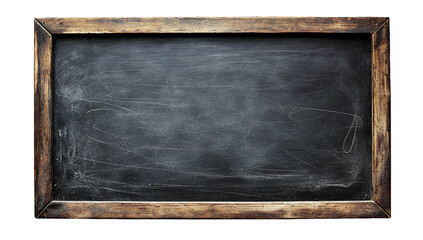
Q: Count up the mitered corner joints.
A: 4